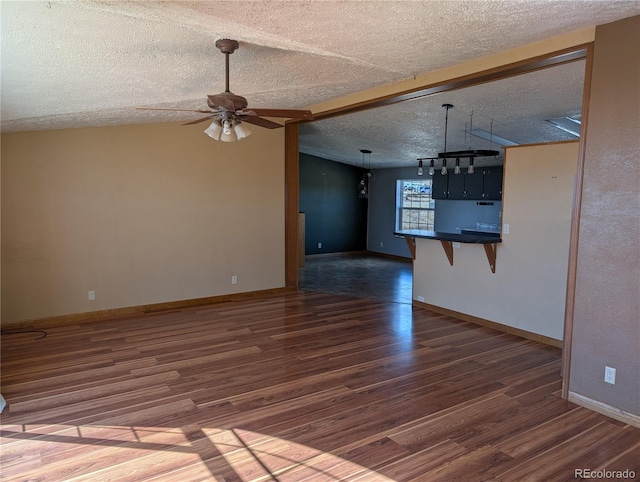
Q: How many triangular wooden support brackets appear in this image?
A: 3